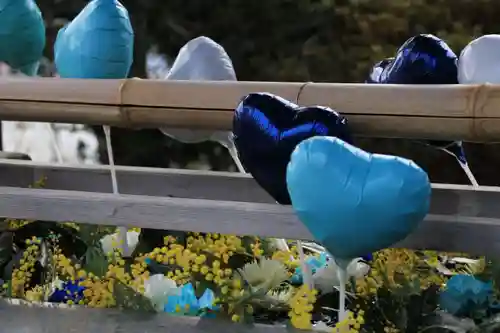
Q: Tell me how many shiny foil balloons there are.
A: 7